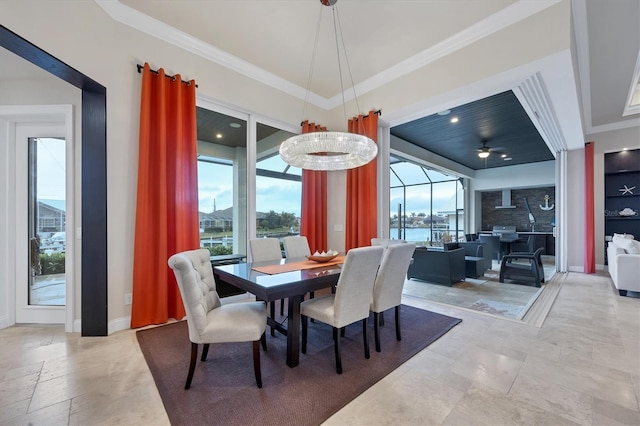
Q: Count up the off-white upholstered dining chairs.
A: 6